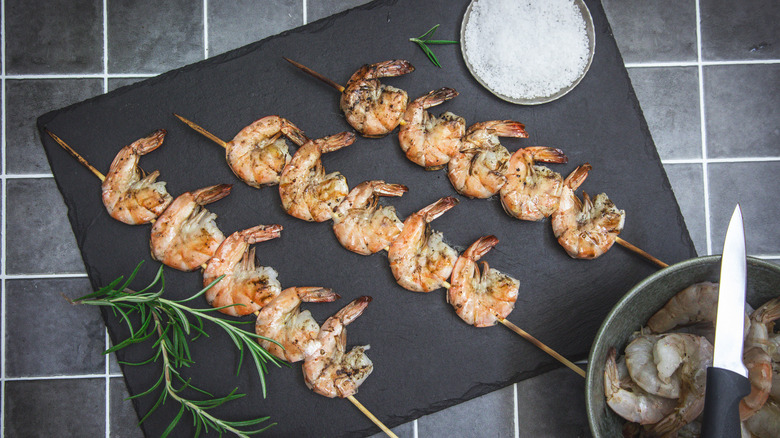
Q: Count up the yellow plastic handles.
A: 0